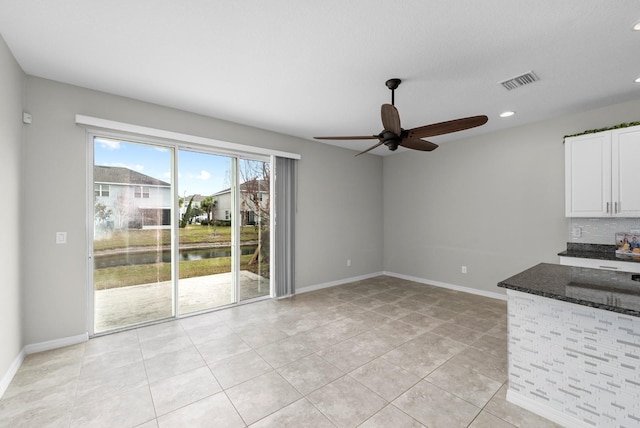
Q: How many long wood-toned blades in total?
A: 5